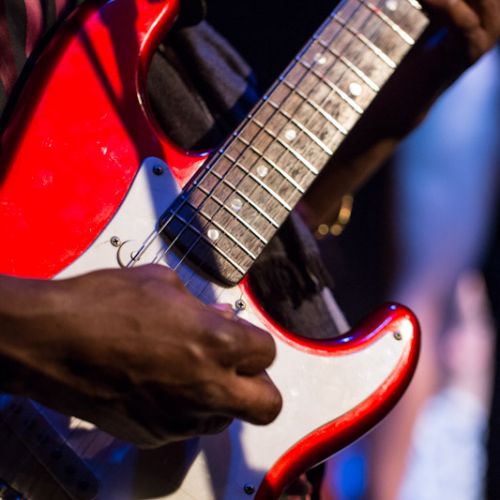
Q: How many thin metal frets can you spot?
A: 14